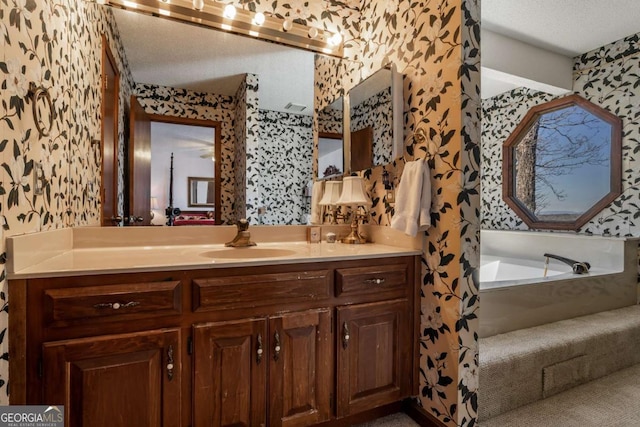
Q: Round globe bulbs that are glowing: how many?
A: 3